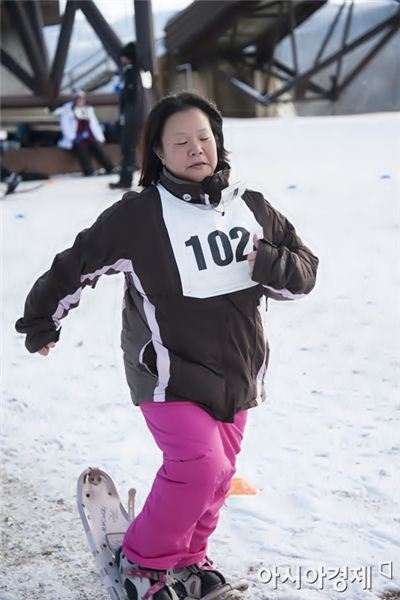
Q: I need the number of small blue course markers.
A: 3